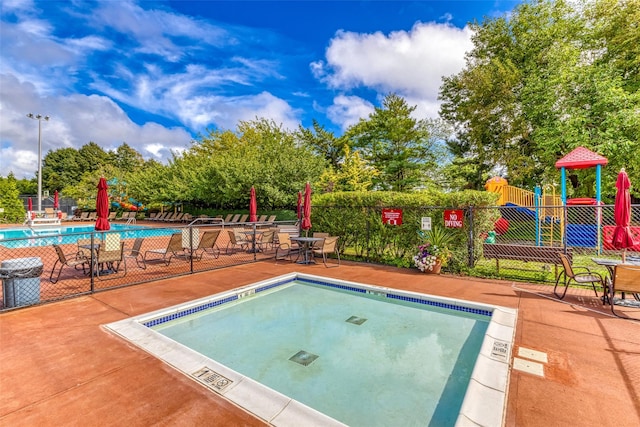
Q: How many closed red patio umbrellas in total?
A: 7